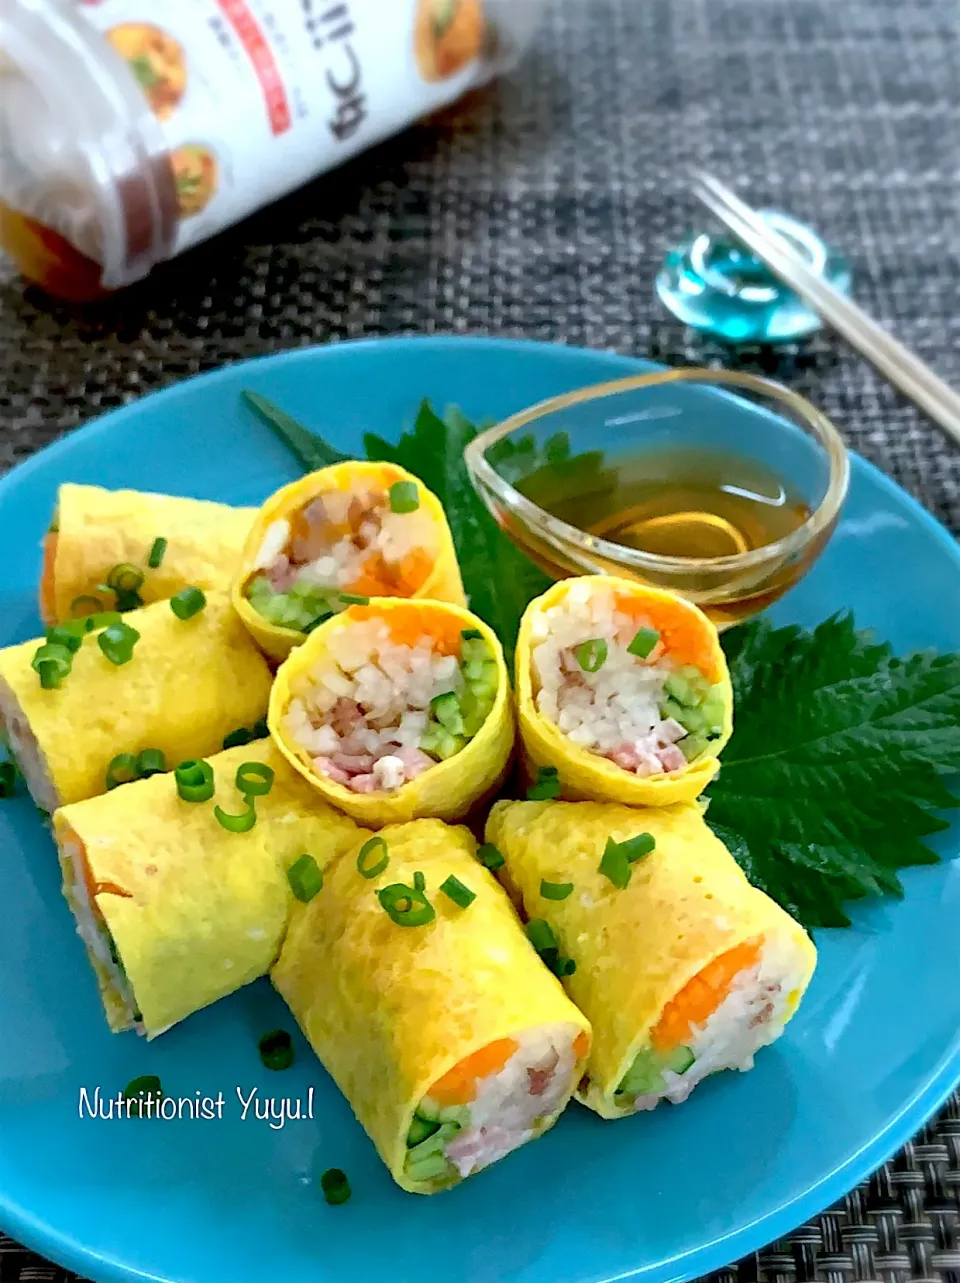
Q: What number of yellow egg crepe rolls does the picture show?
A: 8